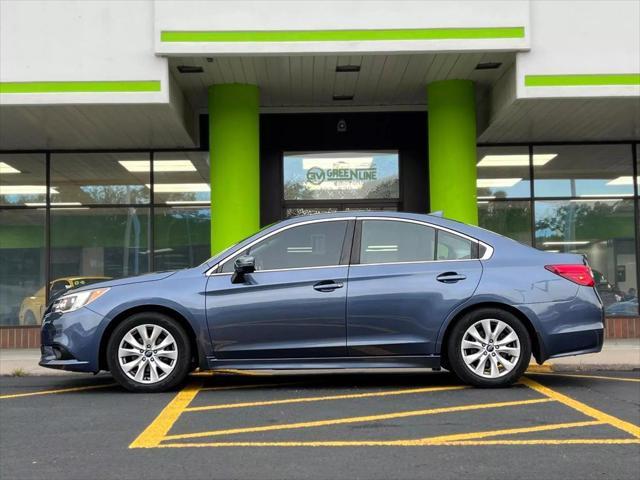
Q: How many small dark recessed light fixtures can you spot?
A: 4